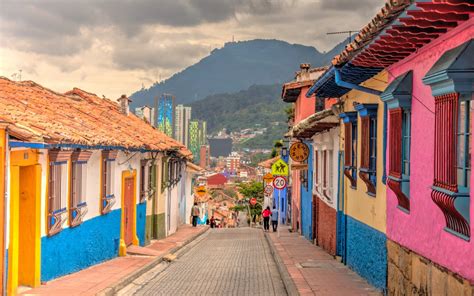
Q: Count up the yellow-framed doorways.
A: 2